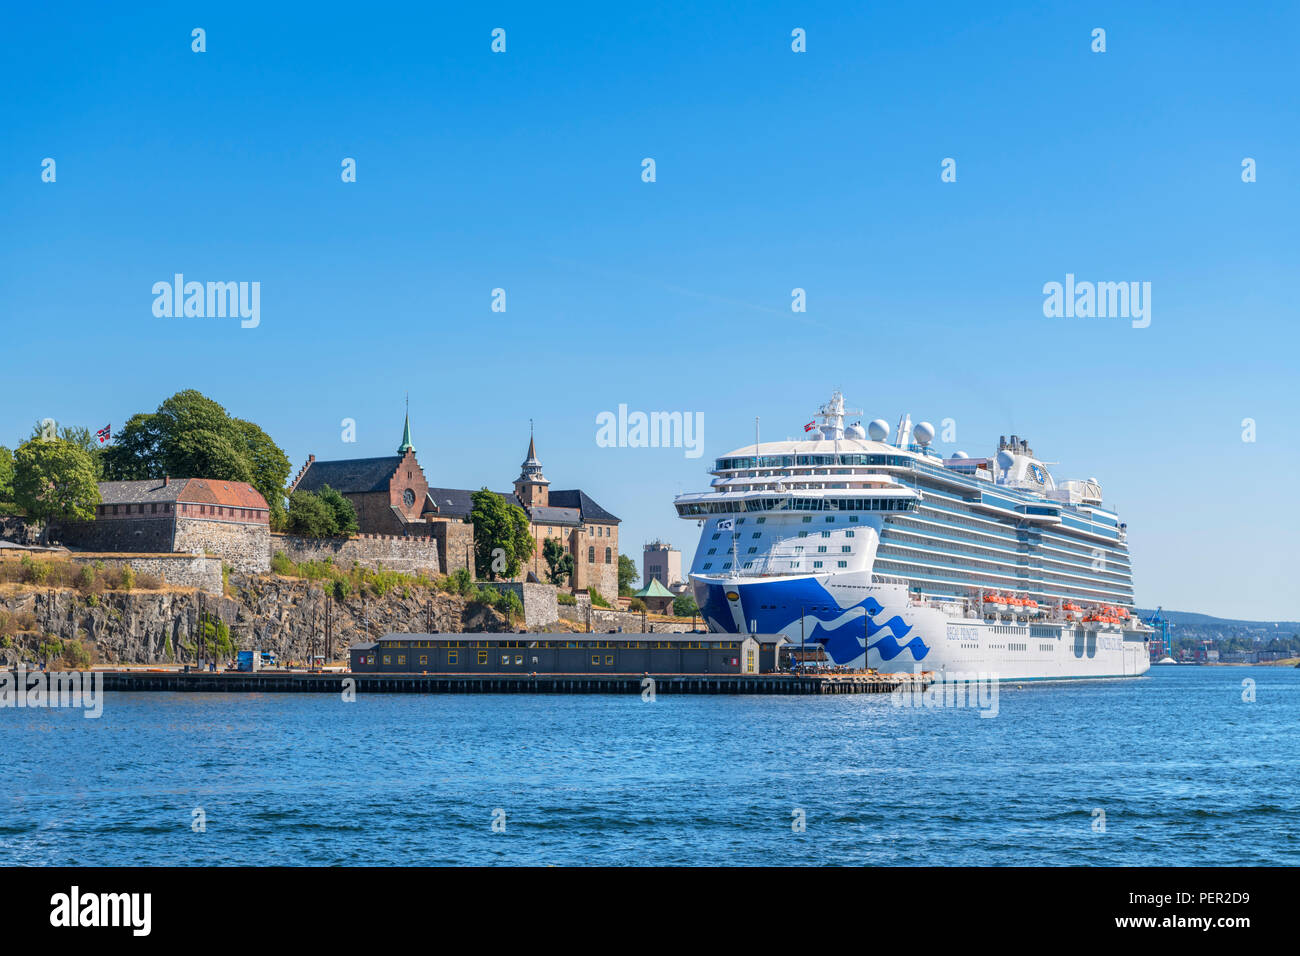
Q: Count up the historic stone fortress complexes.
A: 1